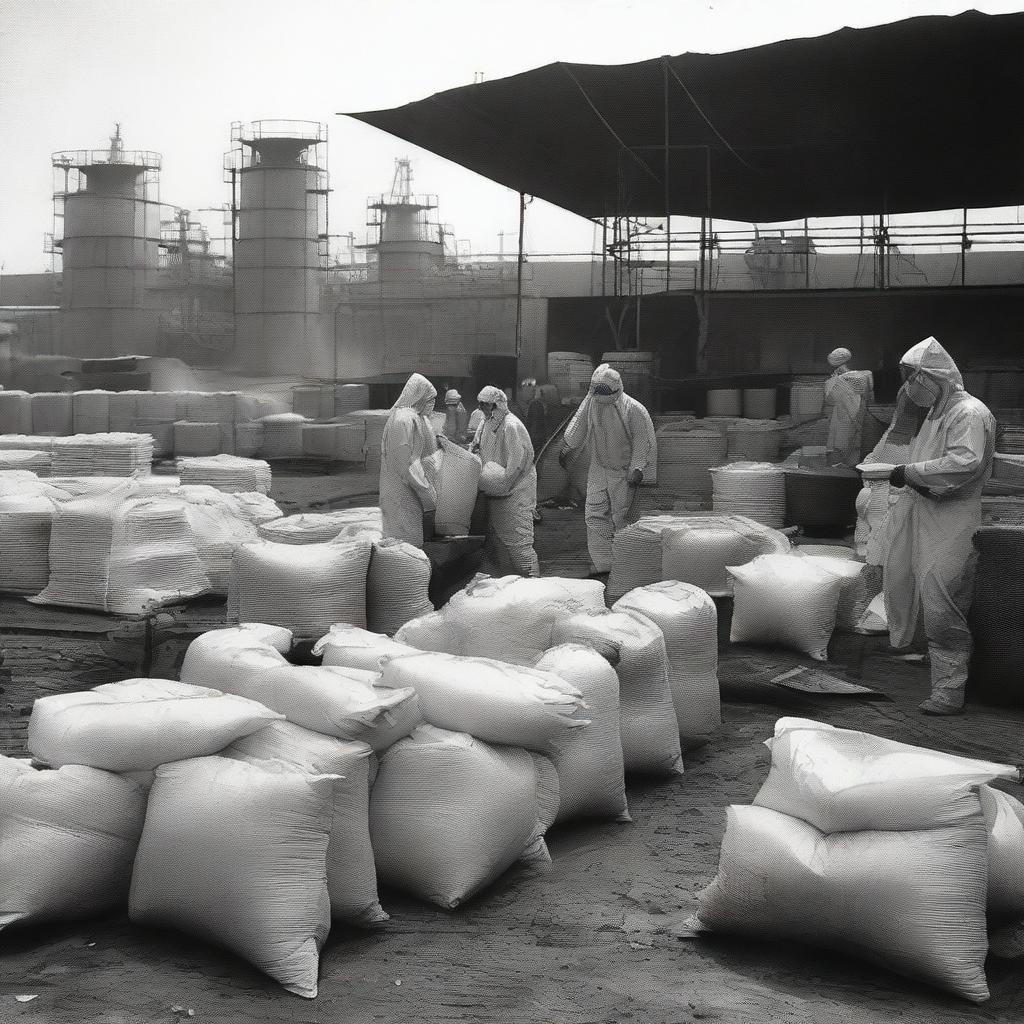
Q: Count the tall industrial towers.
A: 3